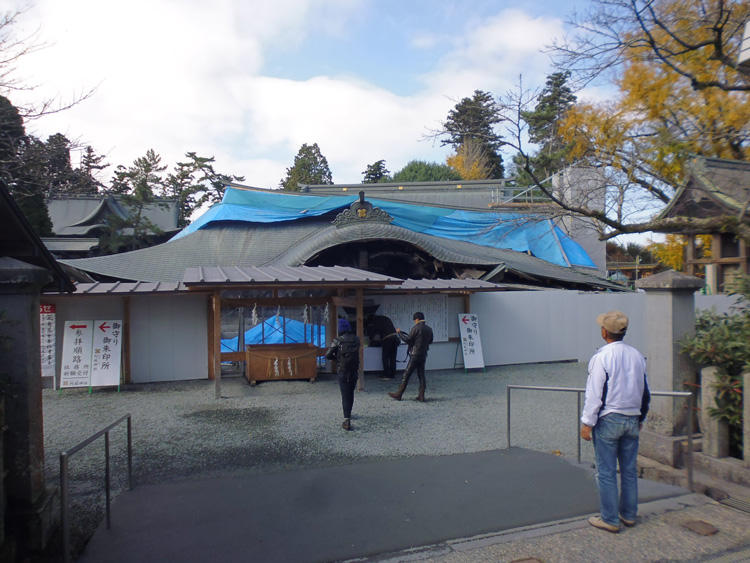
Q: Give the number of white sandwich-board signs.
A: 3